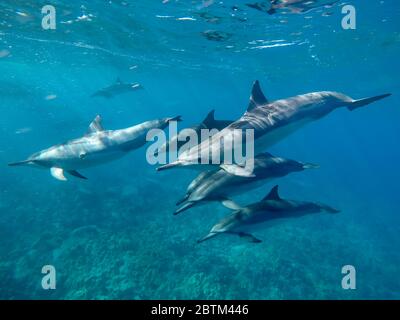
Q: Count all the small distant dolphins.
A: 1